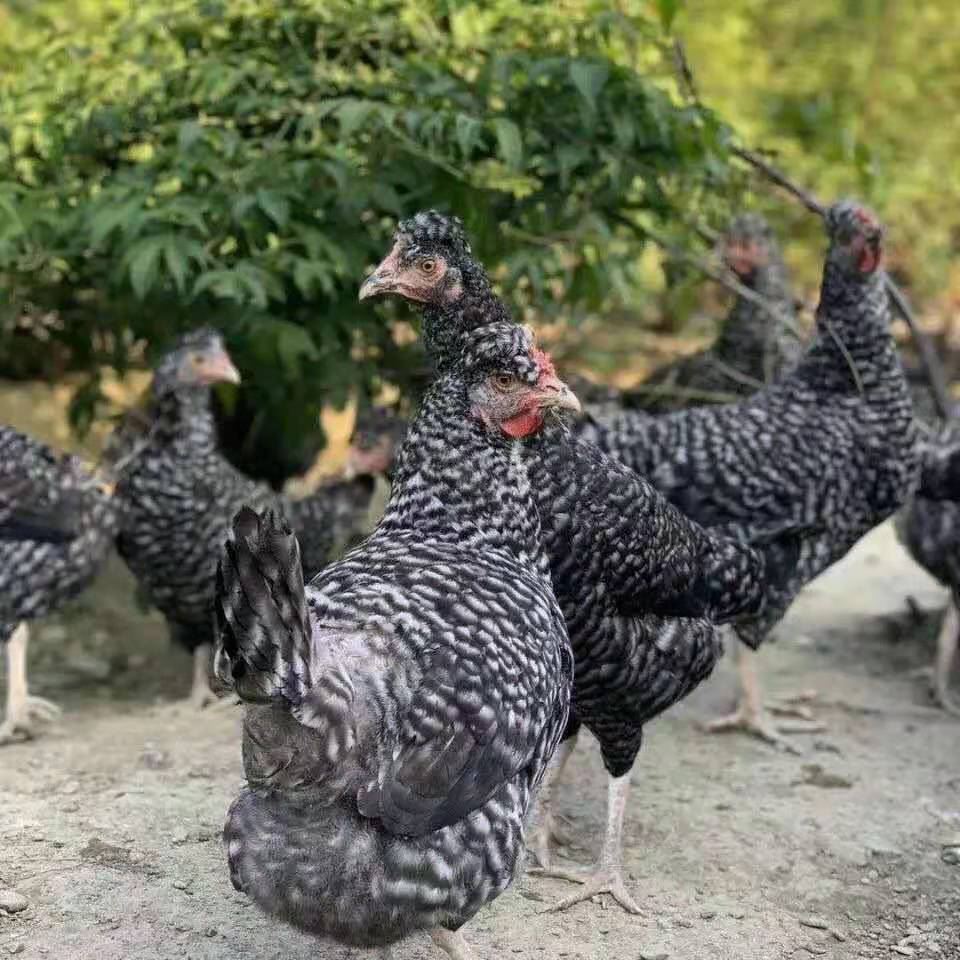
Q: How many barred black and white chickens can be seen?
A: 8